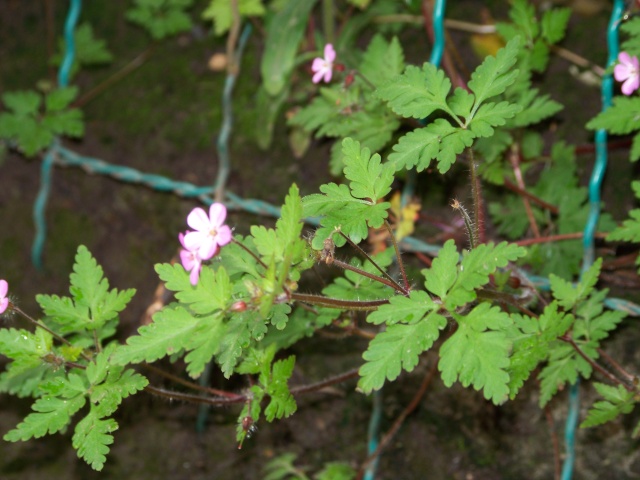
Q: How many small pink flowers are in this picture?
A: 5